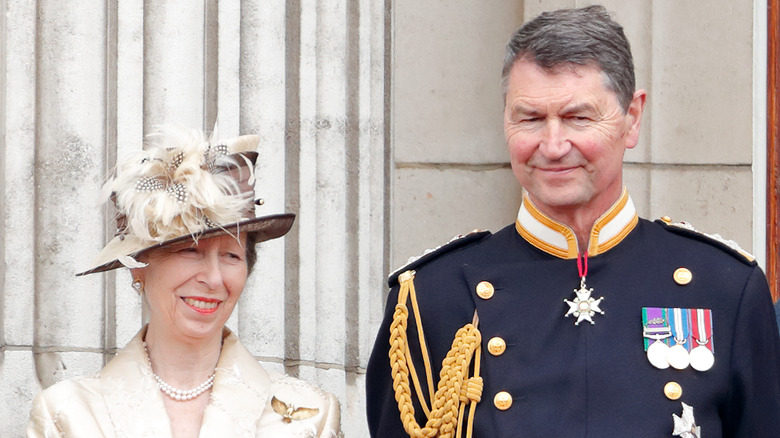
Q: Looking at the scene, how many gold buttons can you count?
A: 5